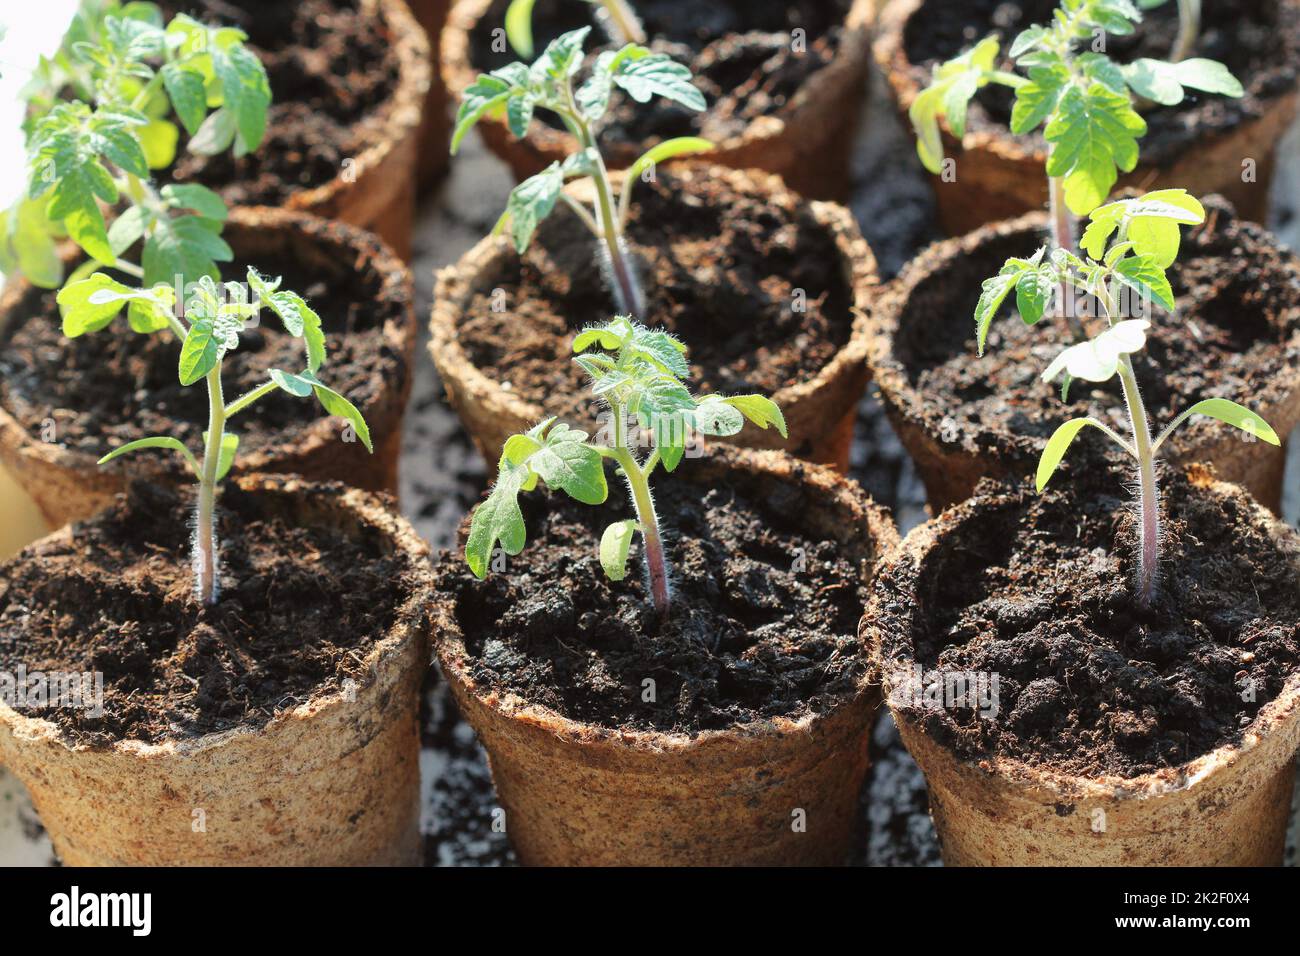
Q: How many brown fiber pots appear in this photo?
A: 9